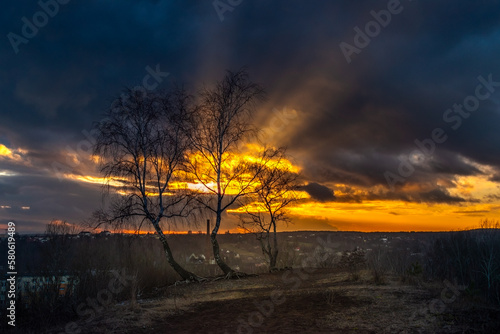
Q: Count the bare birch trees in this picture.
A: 3